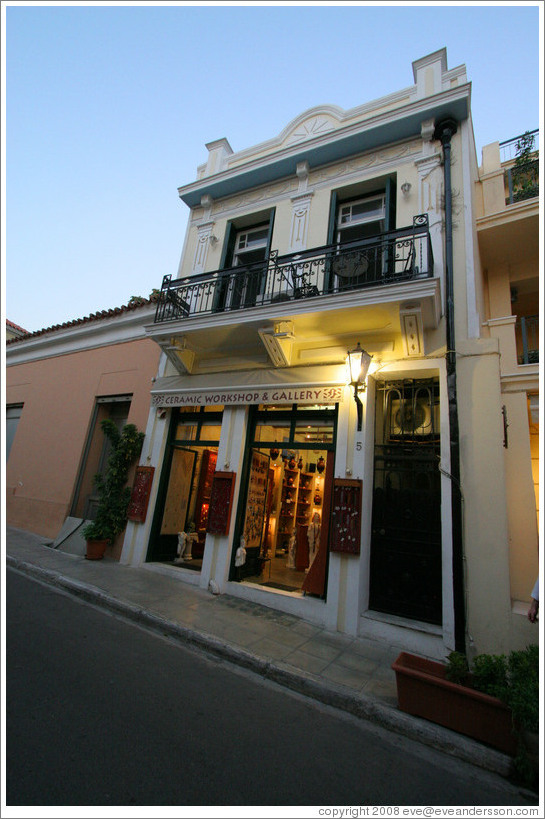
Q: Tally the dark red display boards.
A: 3